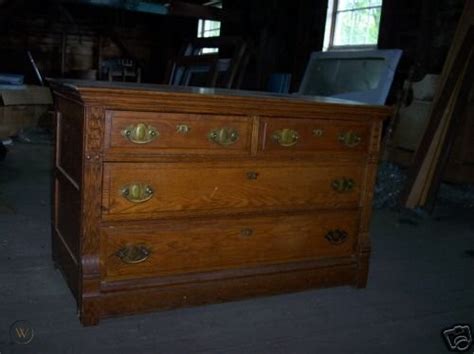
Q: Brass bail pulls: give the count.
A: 8